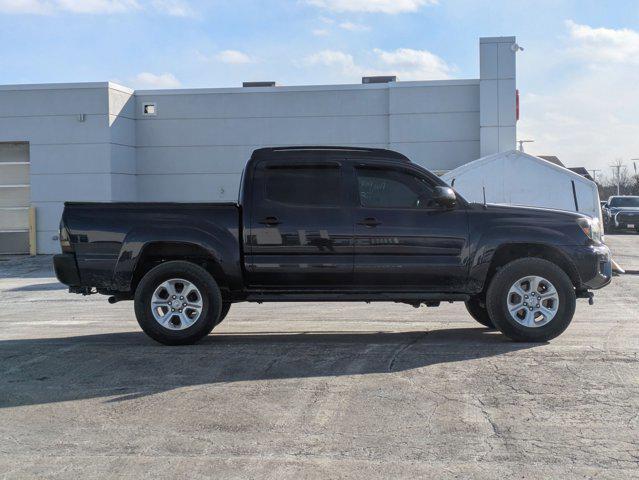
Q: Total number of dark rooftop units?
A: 2